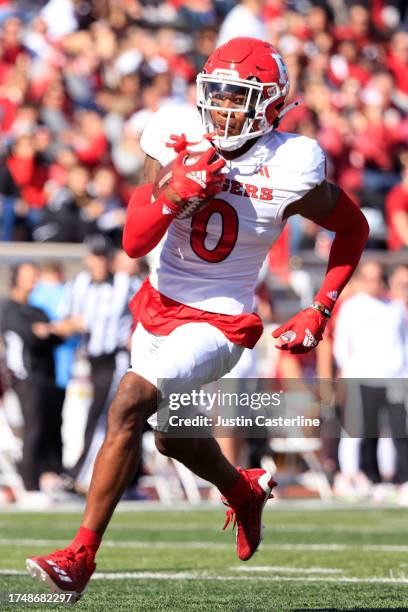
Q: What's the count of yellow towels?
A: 0